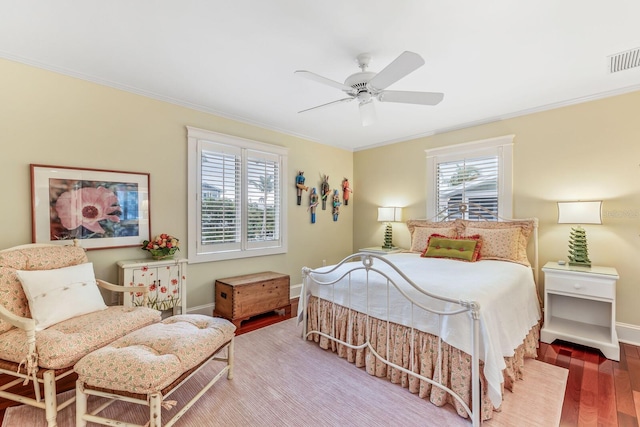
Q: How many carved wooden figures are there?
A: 5